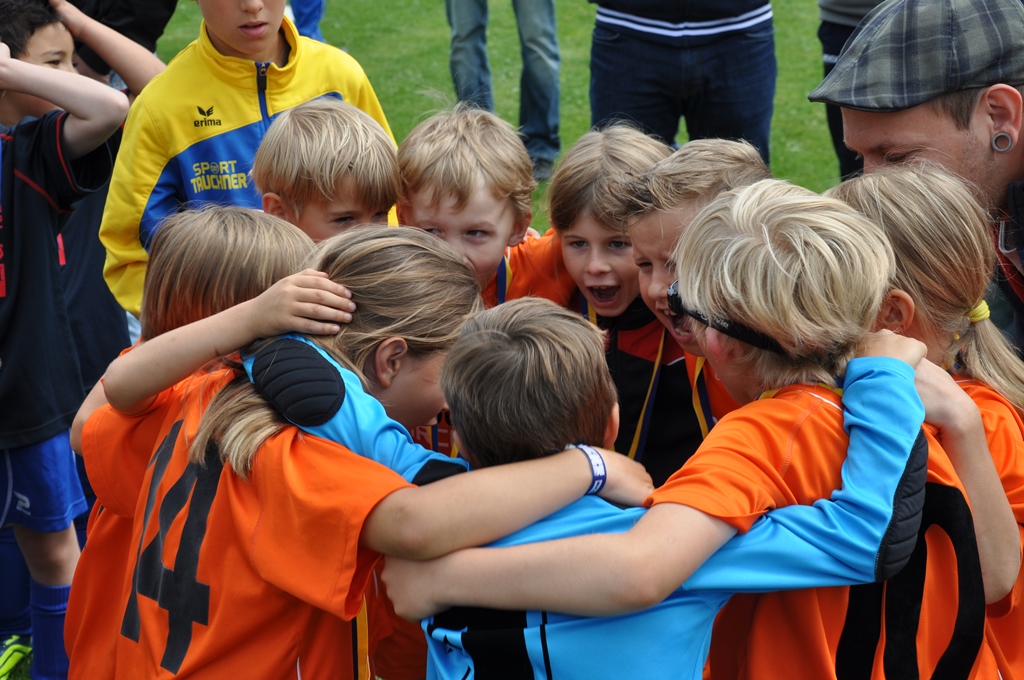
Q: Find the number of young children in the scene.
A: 11